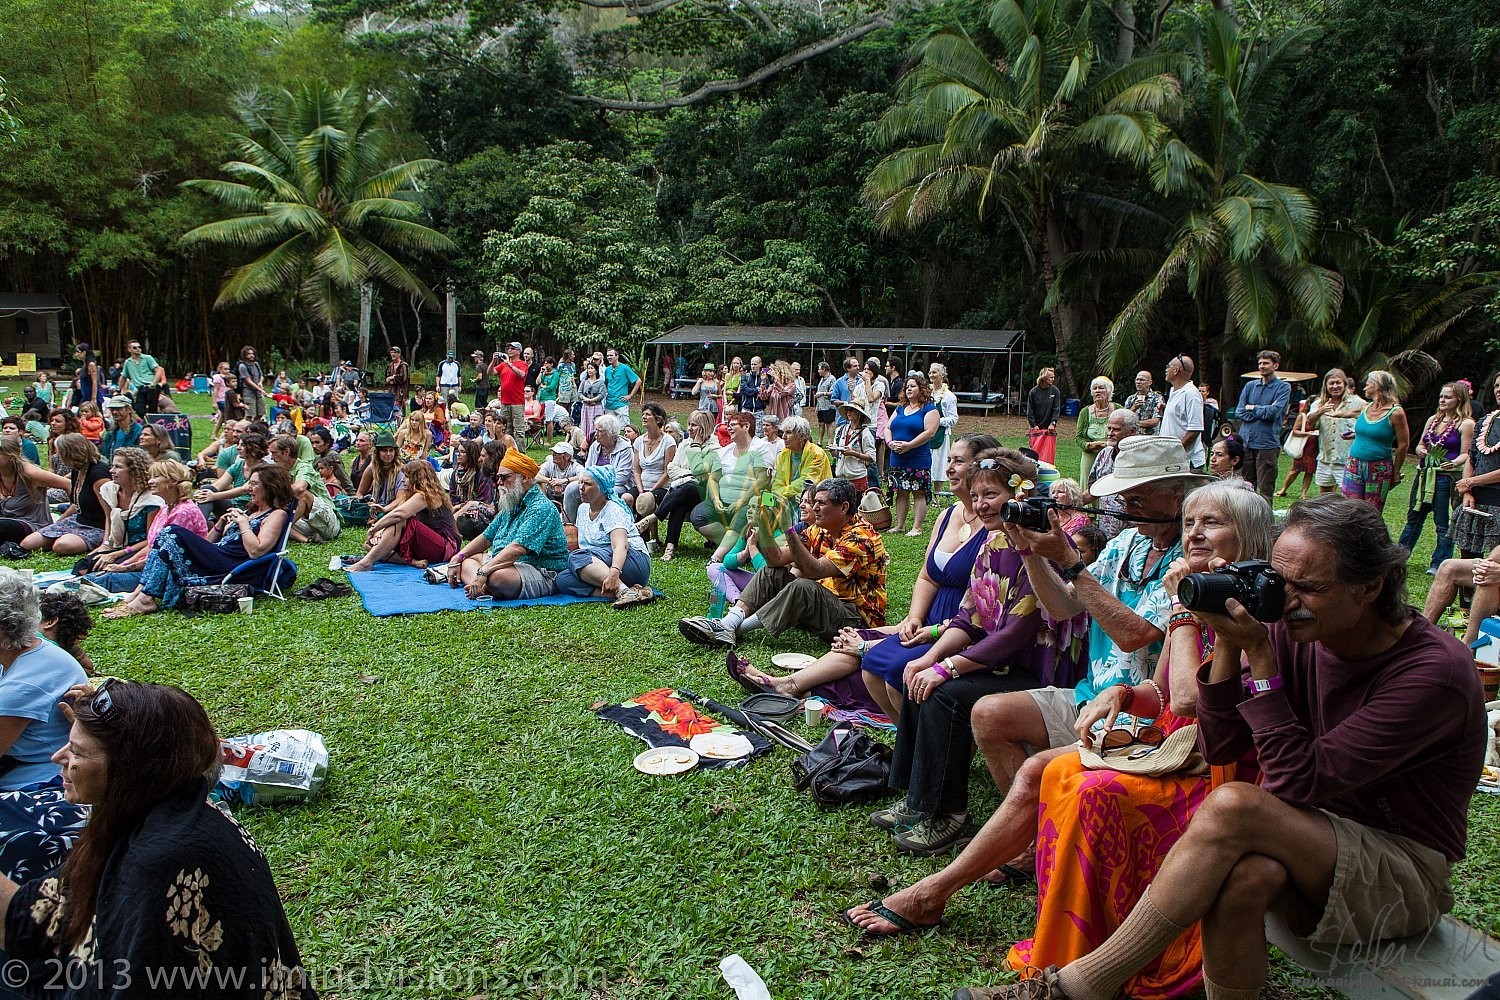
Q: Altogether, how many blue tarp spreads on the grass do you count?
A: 1